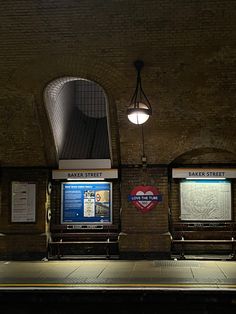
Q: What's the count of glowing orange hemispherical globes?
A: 0